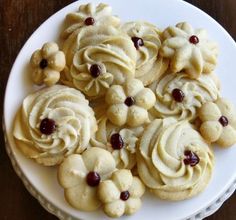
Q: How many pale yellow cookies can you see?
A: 13